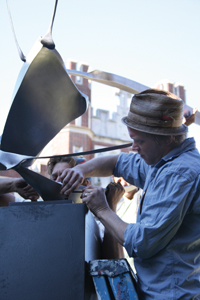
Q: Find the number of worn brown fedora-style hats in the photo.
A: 1